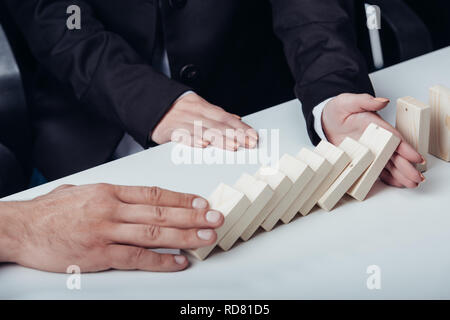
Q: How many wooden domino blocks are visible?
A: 10